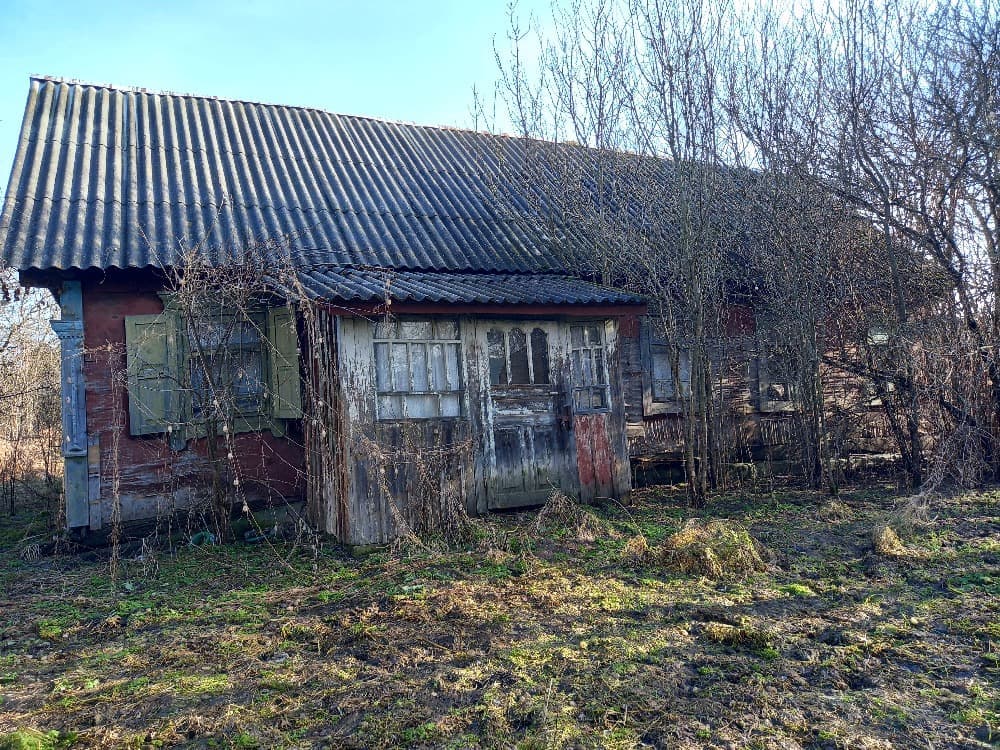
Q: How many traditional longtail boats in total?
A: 0